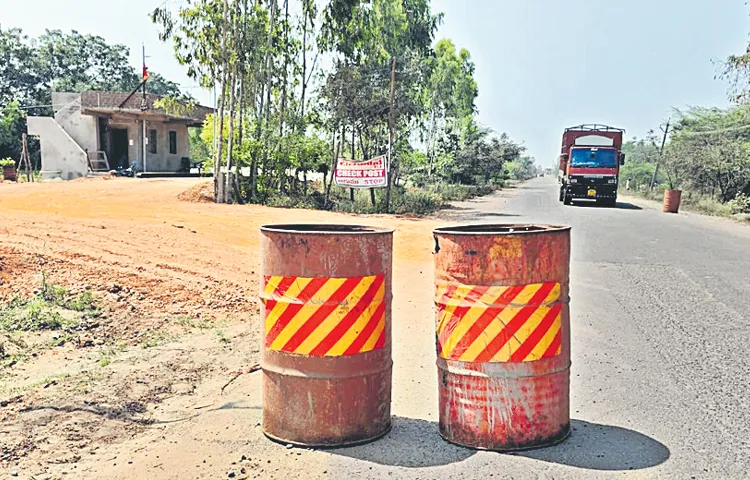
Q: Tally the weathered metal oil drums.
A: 3